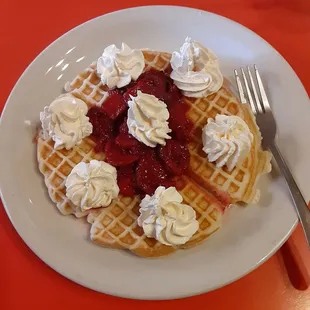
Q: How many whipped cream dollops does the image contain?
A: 7